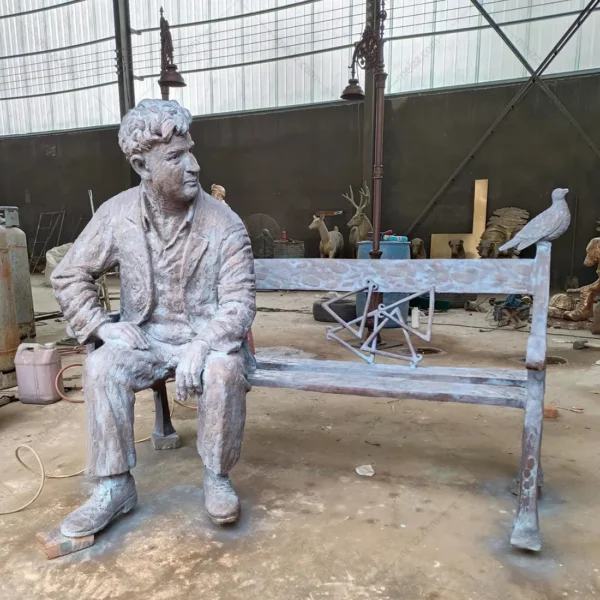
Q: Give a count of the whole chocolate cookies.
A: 0